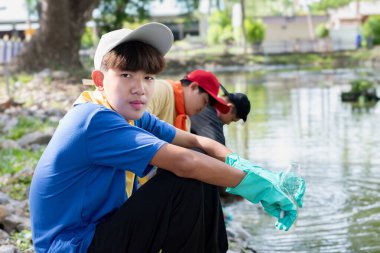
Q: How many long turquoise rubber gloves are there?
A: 2